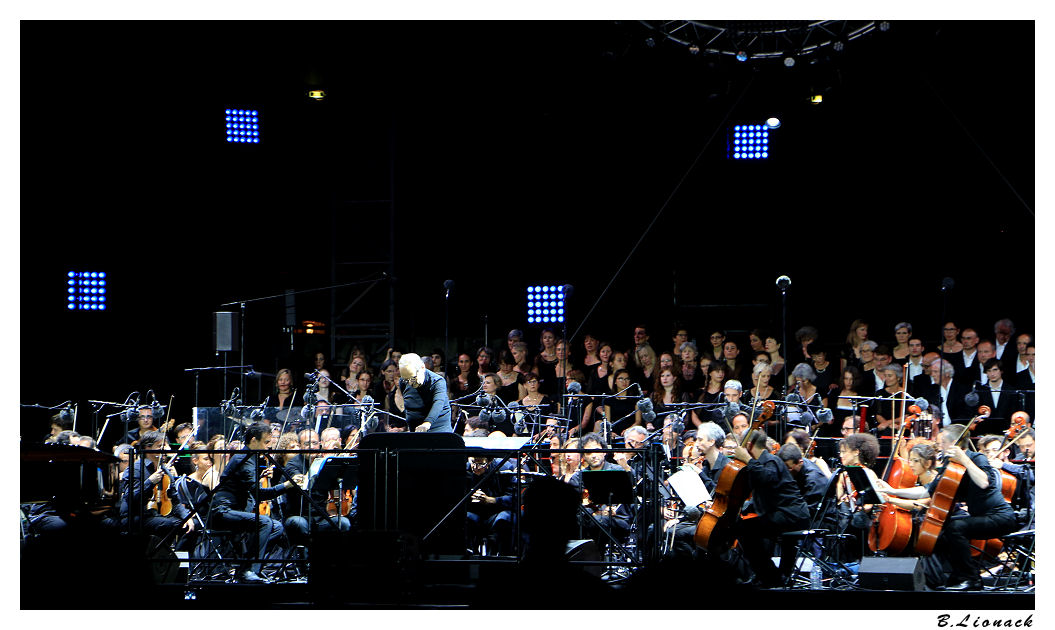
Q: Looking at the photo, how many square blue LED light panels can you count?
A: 4